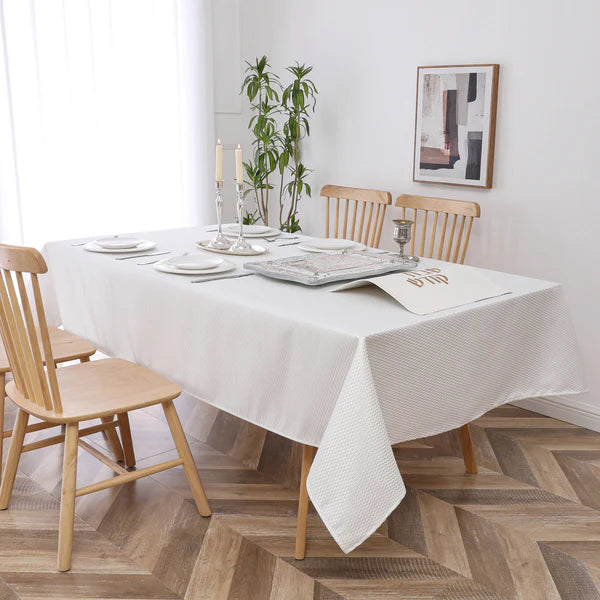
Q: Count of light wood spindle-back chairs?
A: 4